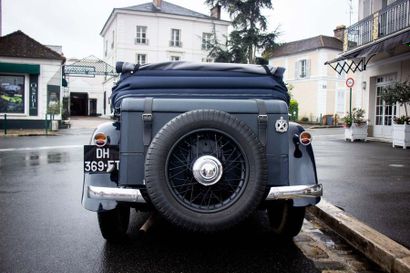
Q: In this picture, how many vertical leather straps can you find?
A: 2